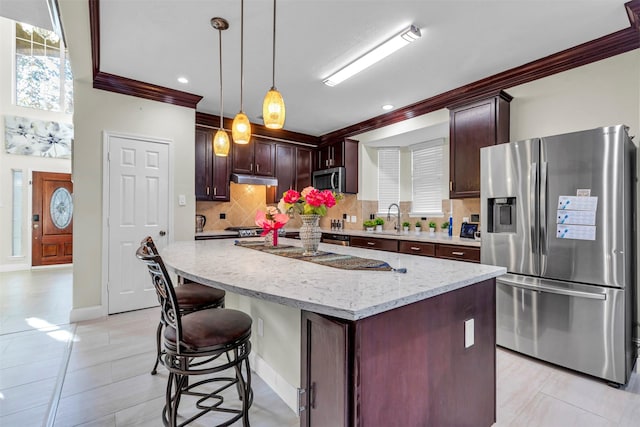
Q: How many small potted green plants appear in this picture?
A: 6